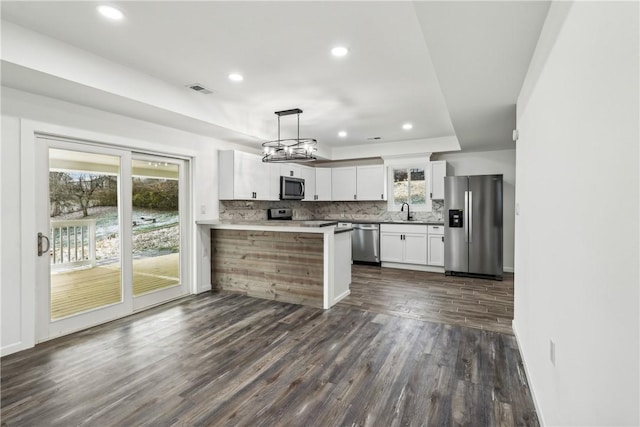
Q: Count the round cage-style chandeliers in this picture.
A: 1